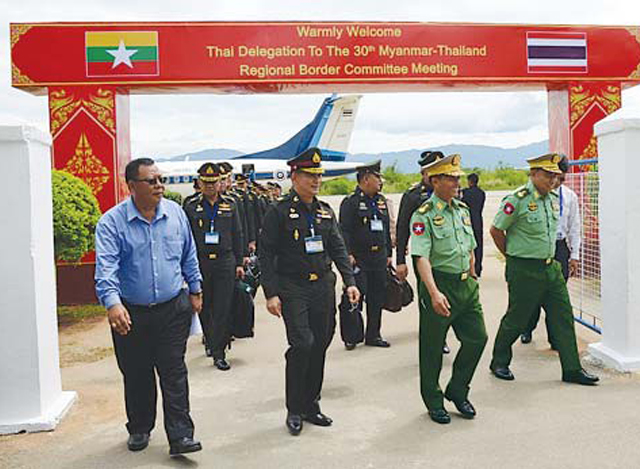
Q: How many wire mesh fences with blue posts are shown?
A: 1